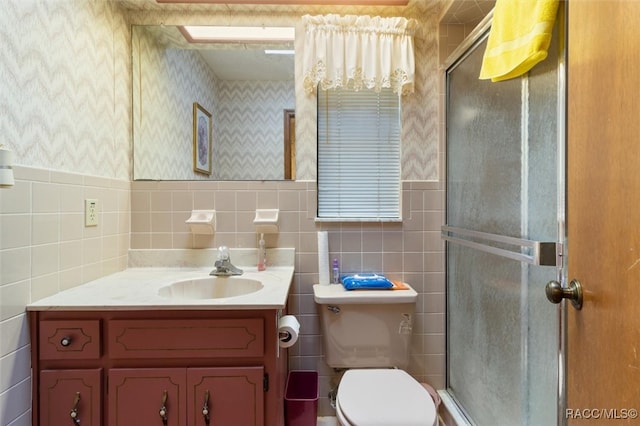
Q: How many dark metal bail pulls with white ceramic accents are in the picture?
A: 3